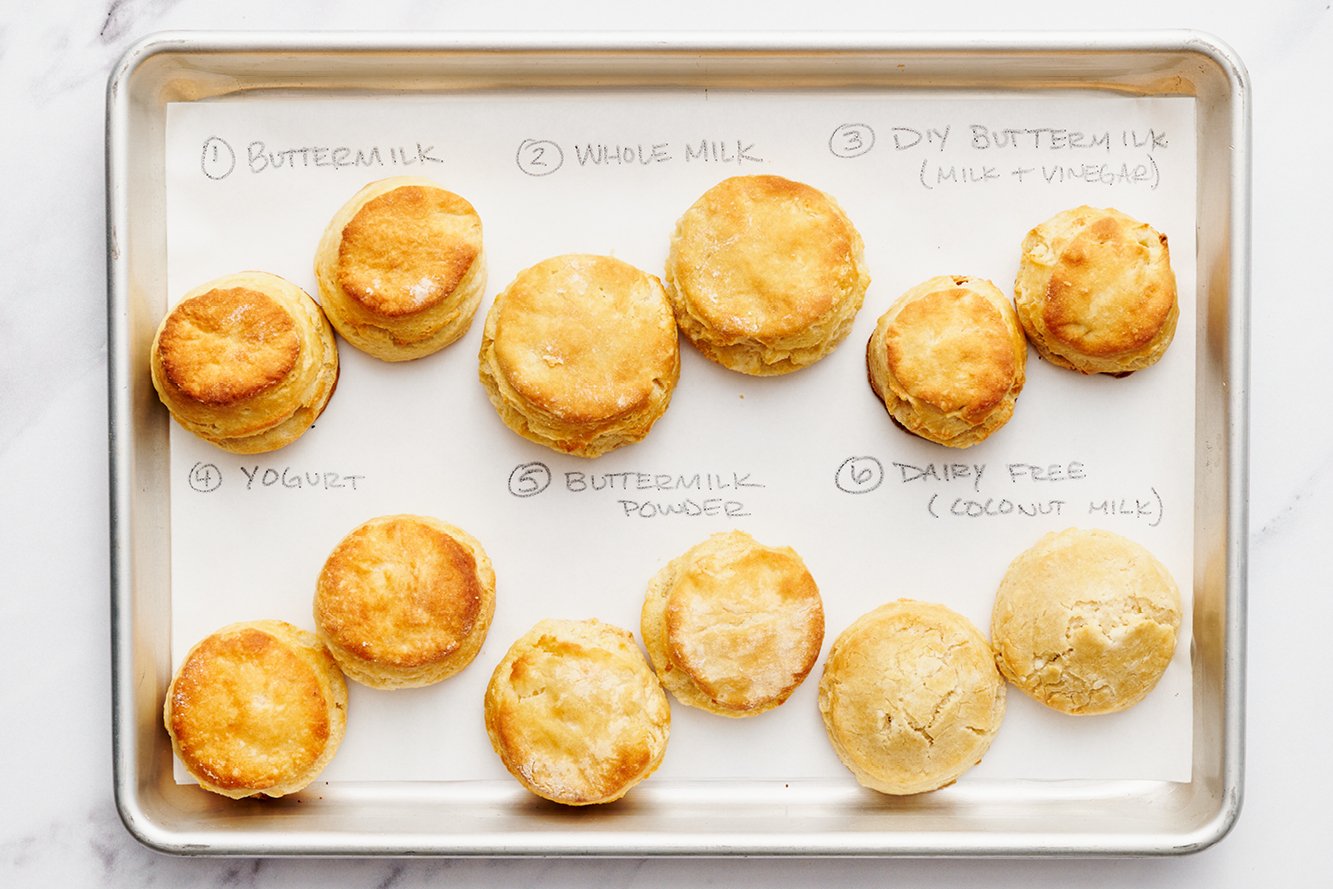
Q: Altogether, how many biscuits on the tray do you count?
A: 12